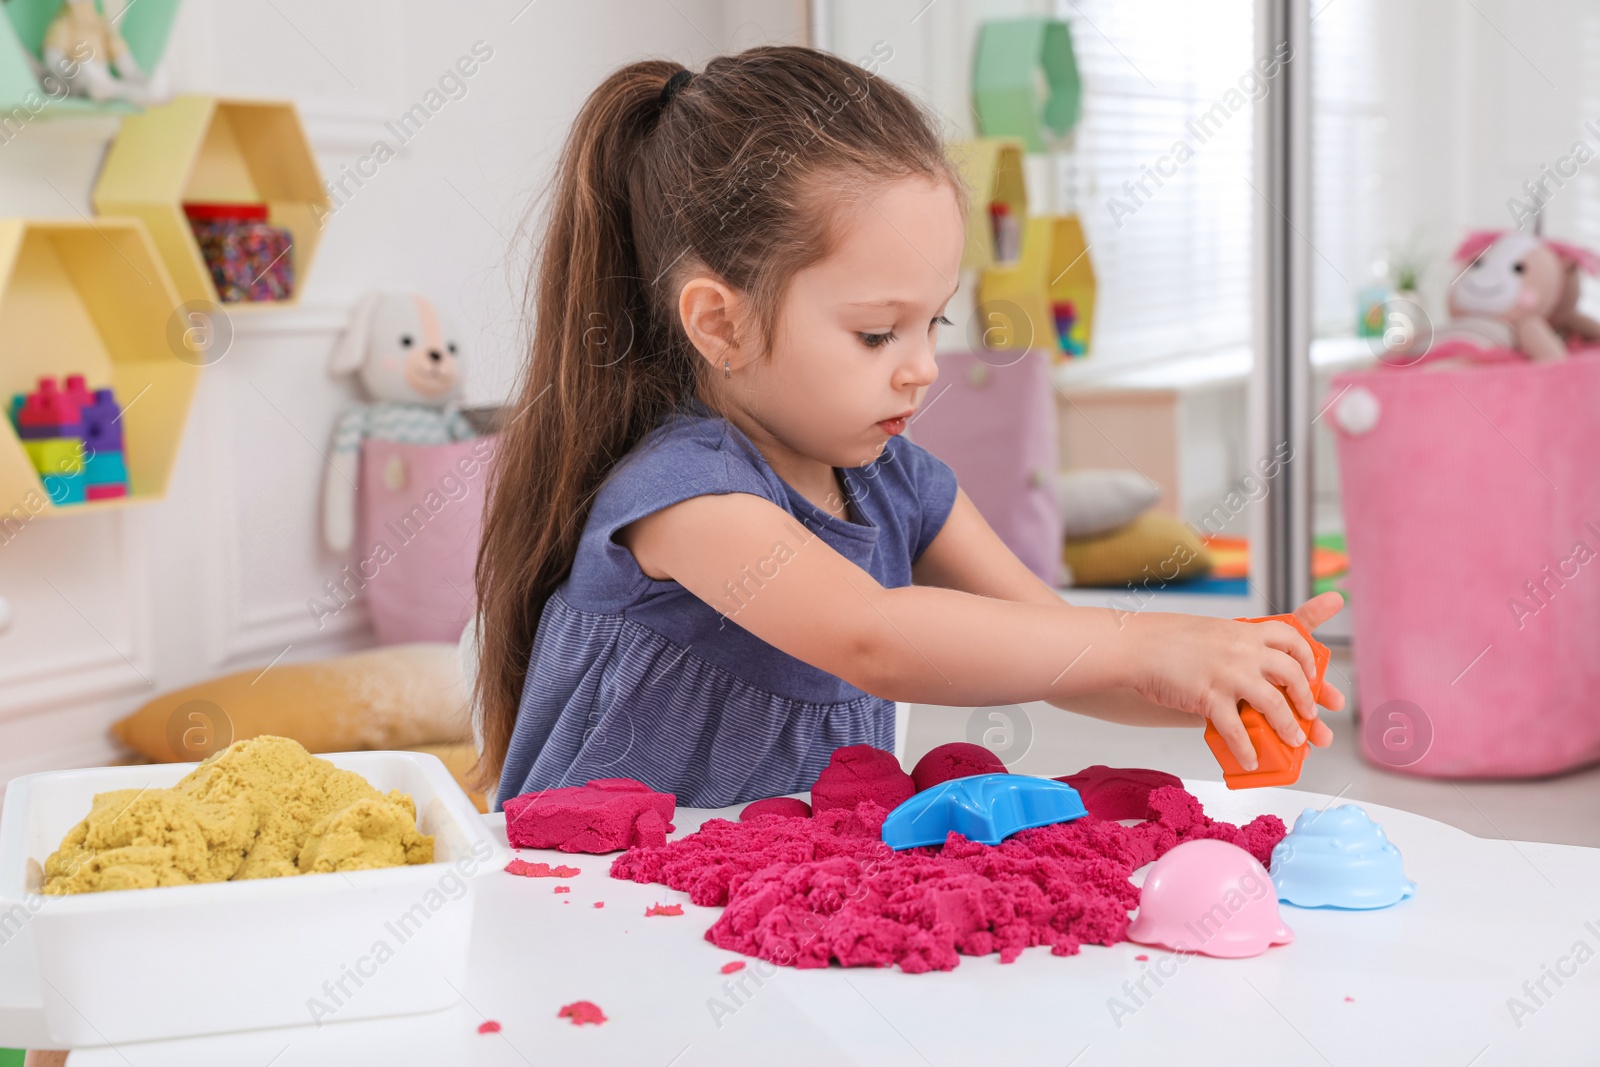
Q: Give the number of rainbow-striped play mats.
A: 1